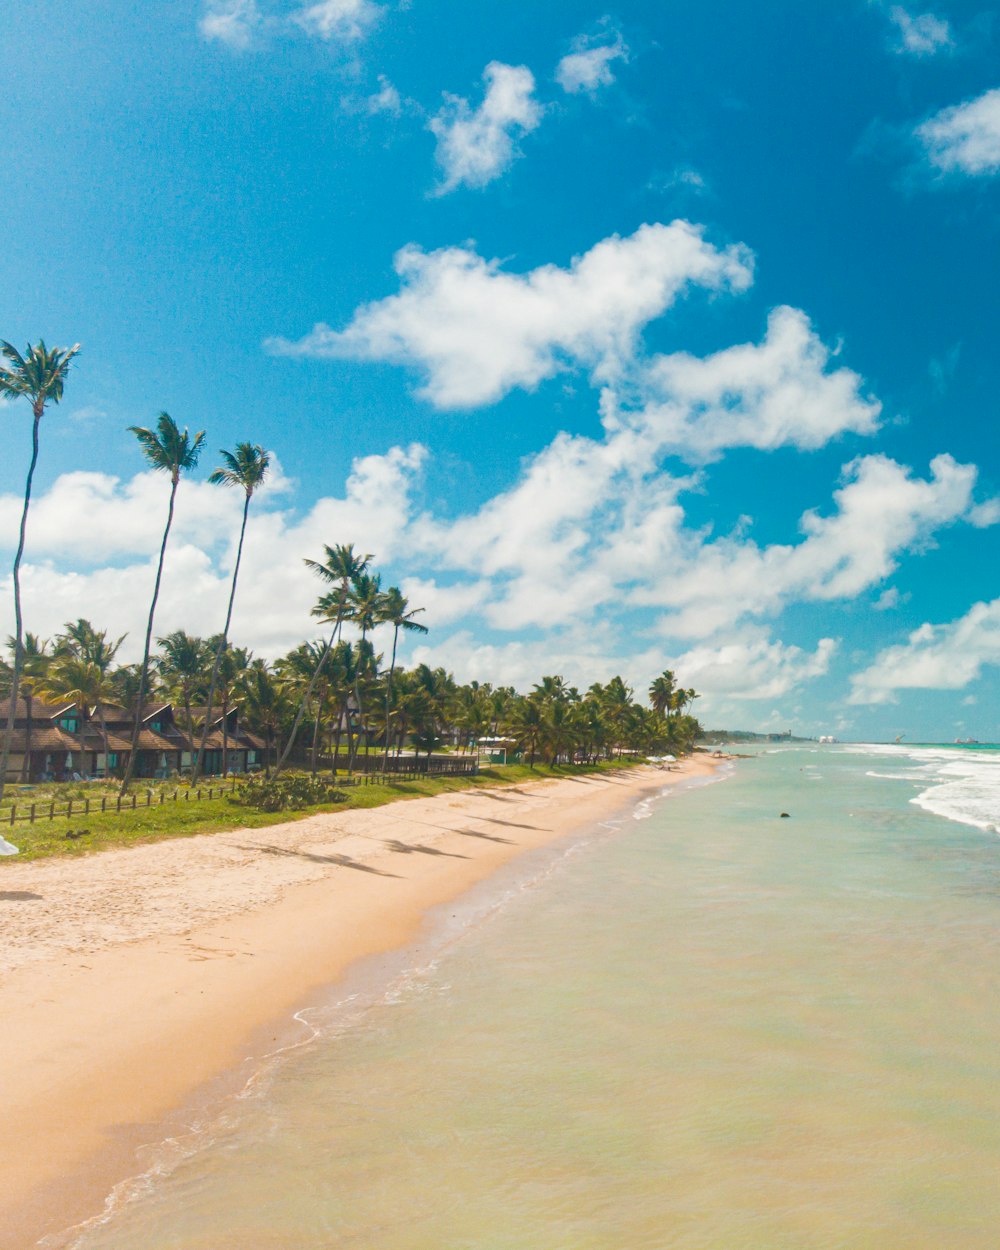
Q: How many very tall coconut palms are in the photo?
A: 3